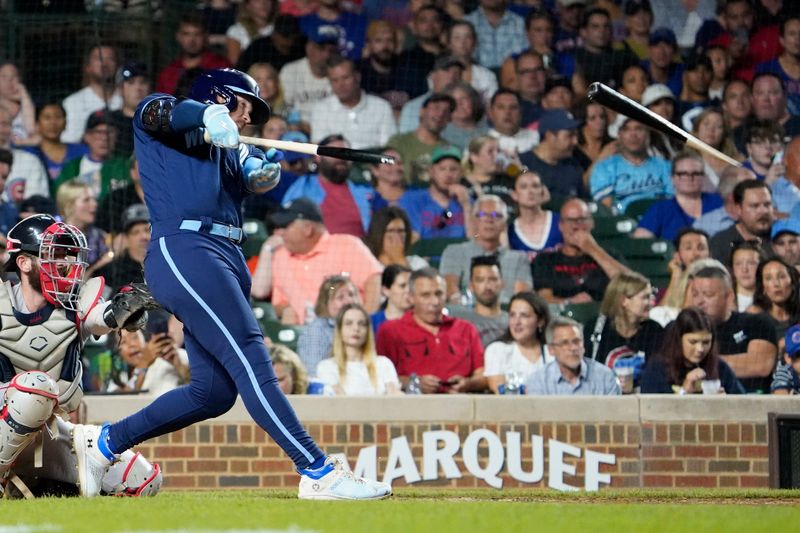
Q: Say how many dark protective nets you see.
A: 1